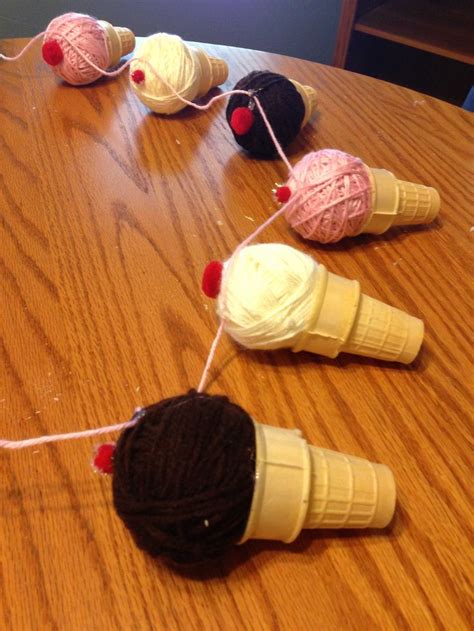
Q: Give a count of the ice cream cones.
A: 6